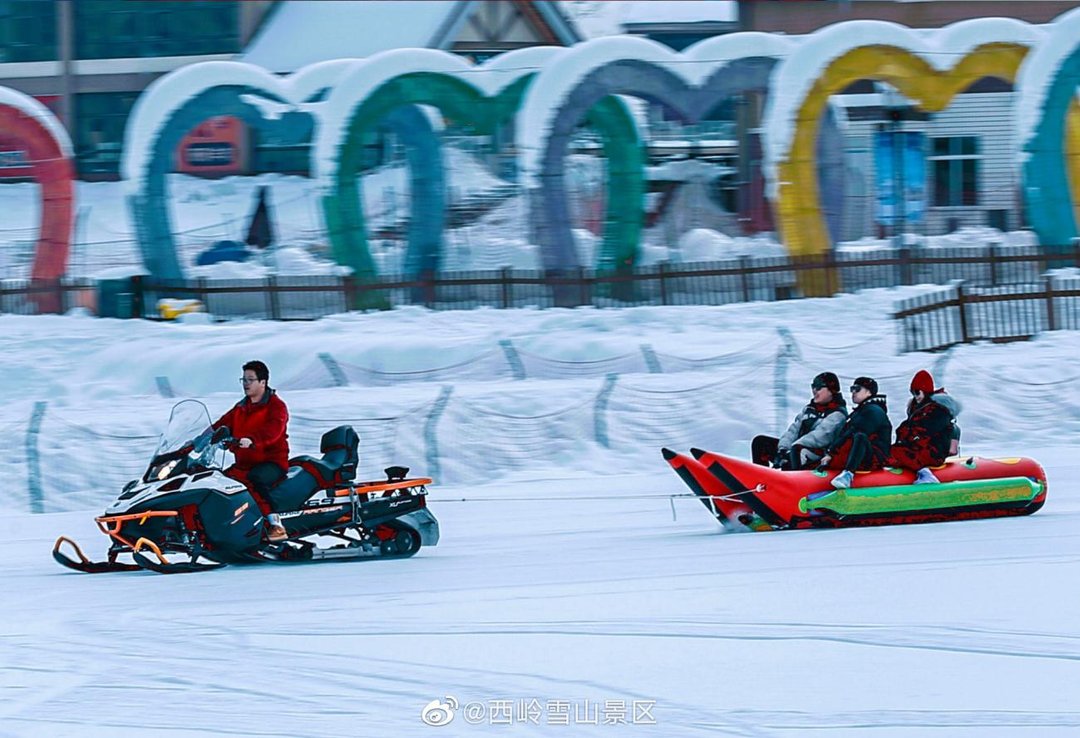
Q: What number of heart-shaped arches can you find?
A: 6